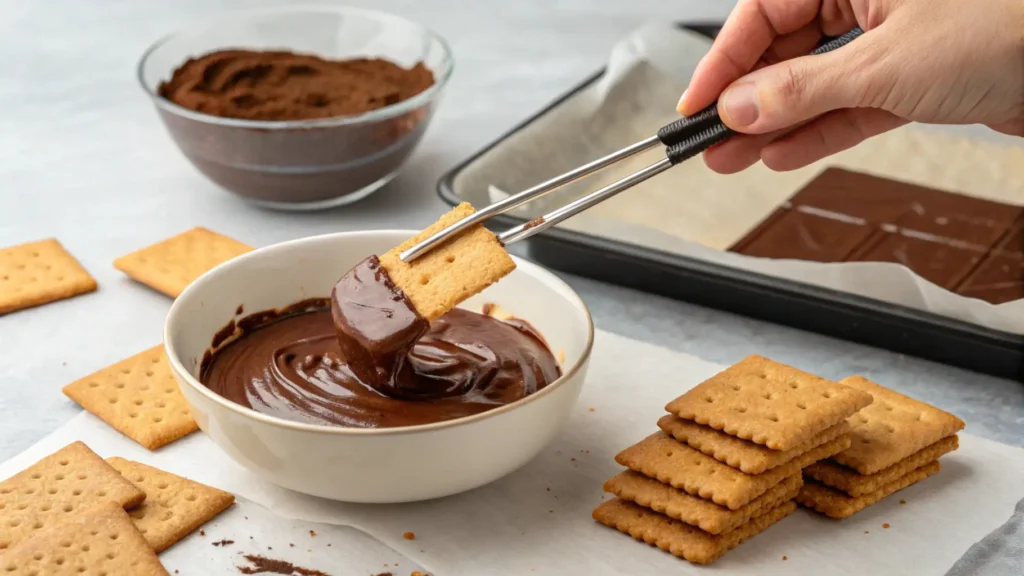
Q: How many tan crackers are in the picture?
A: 15